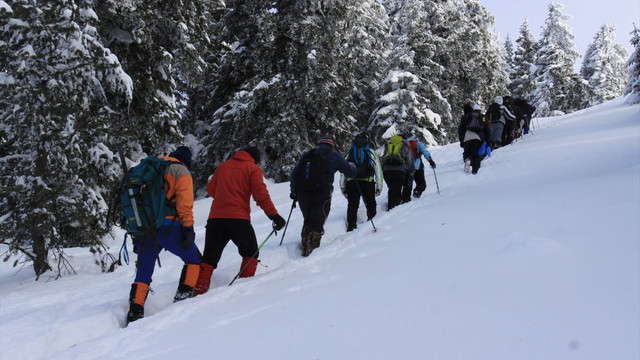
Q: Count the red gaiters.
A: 2